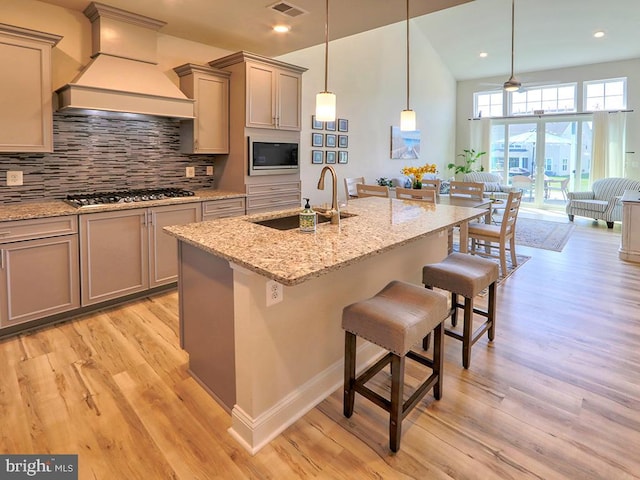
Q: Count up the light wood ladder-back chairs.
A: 6